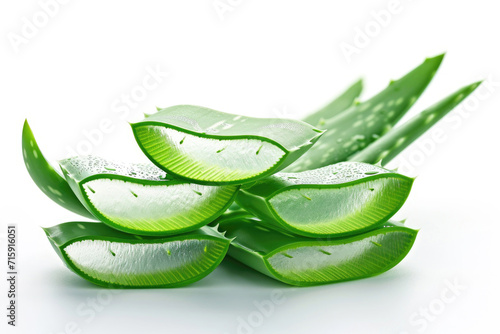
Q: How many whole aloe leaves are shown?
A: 4